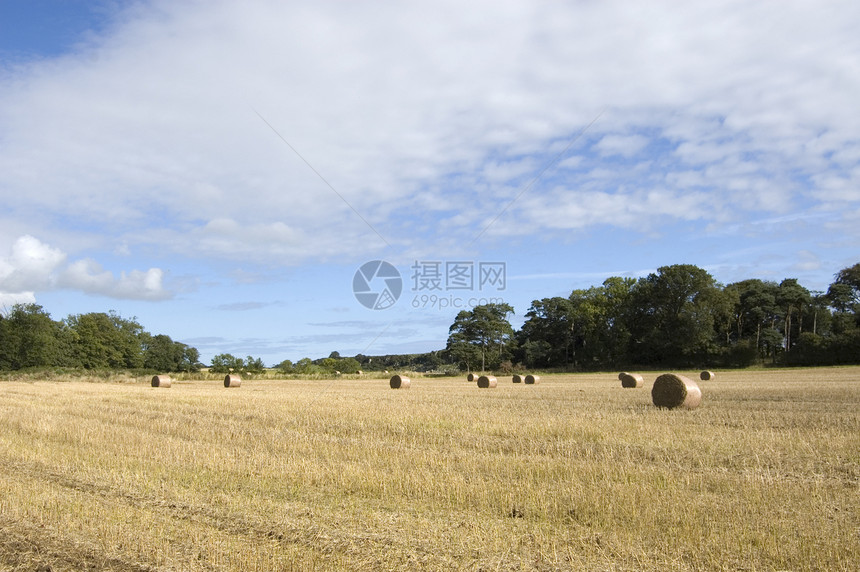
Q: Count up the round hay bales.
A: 11